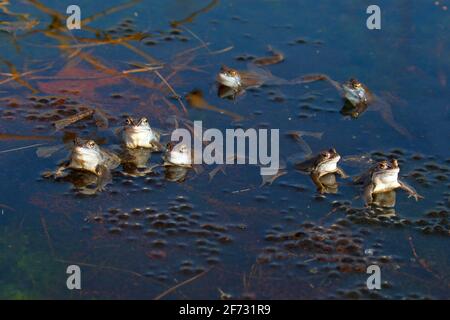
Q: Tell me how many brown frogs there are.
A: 7